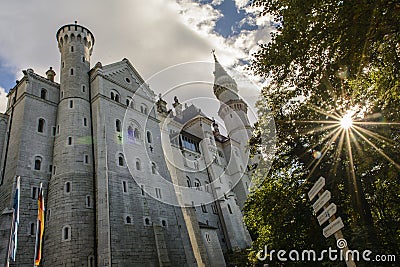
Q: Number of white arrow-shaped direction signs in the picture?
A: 4